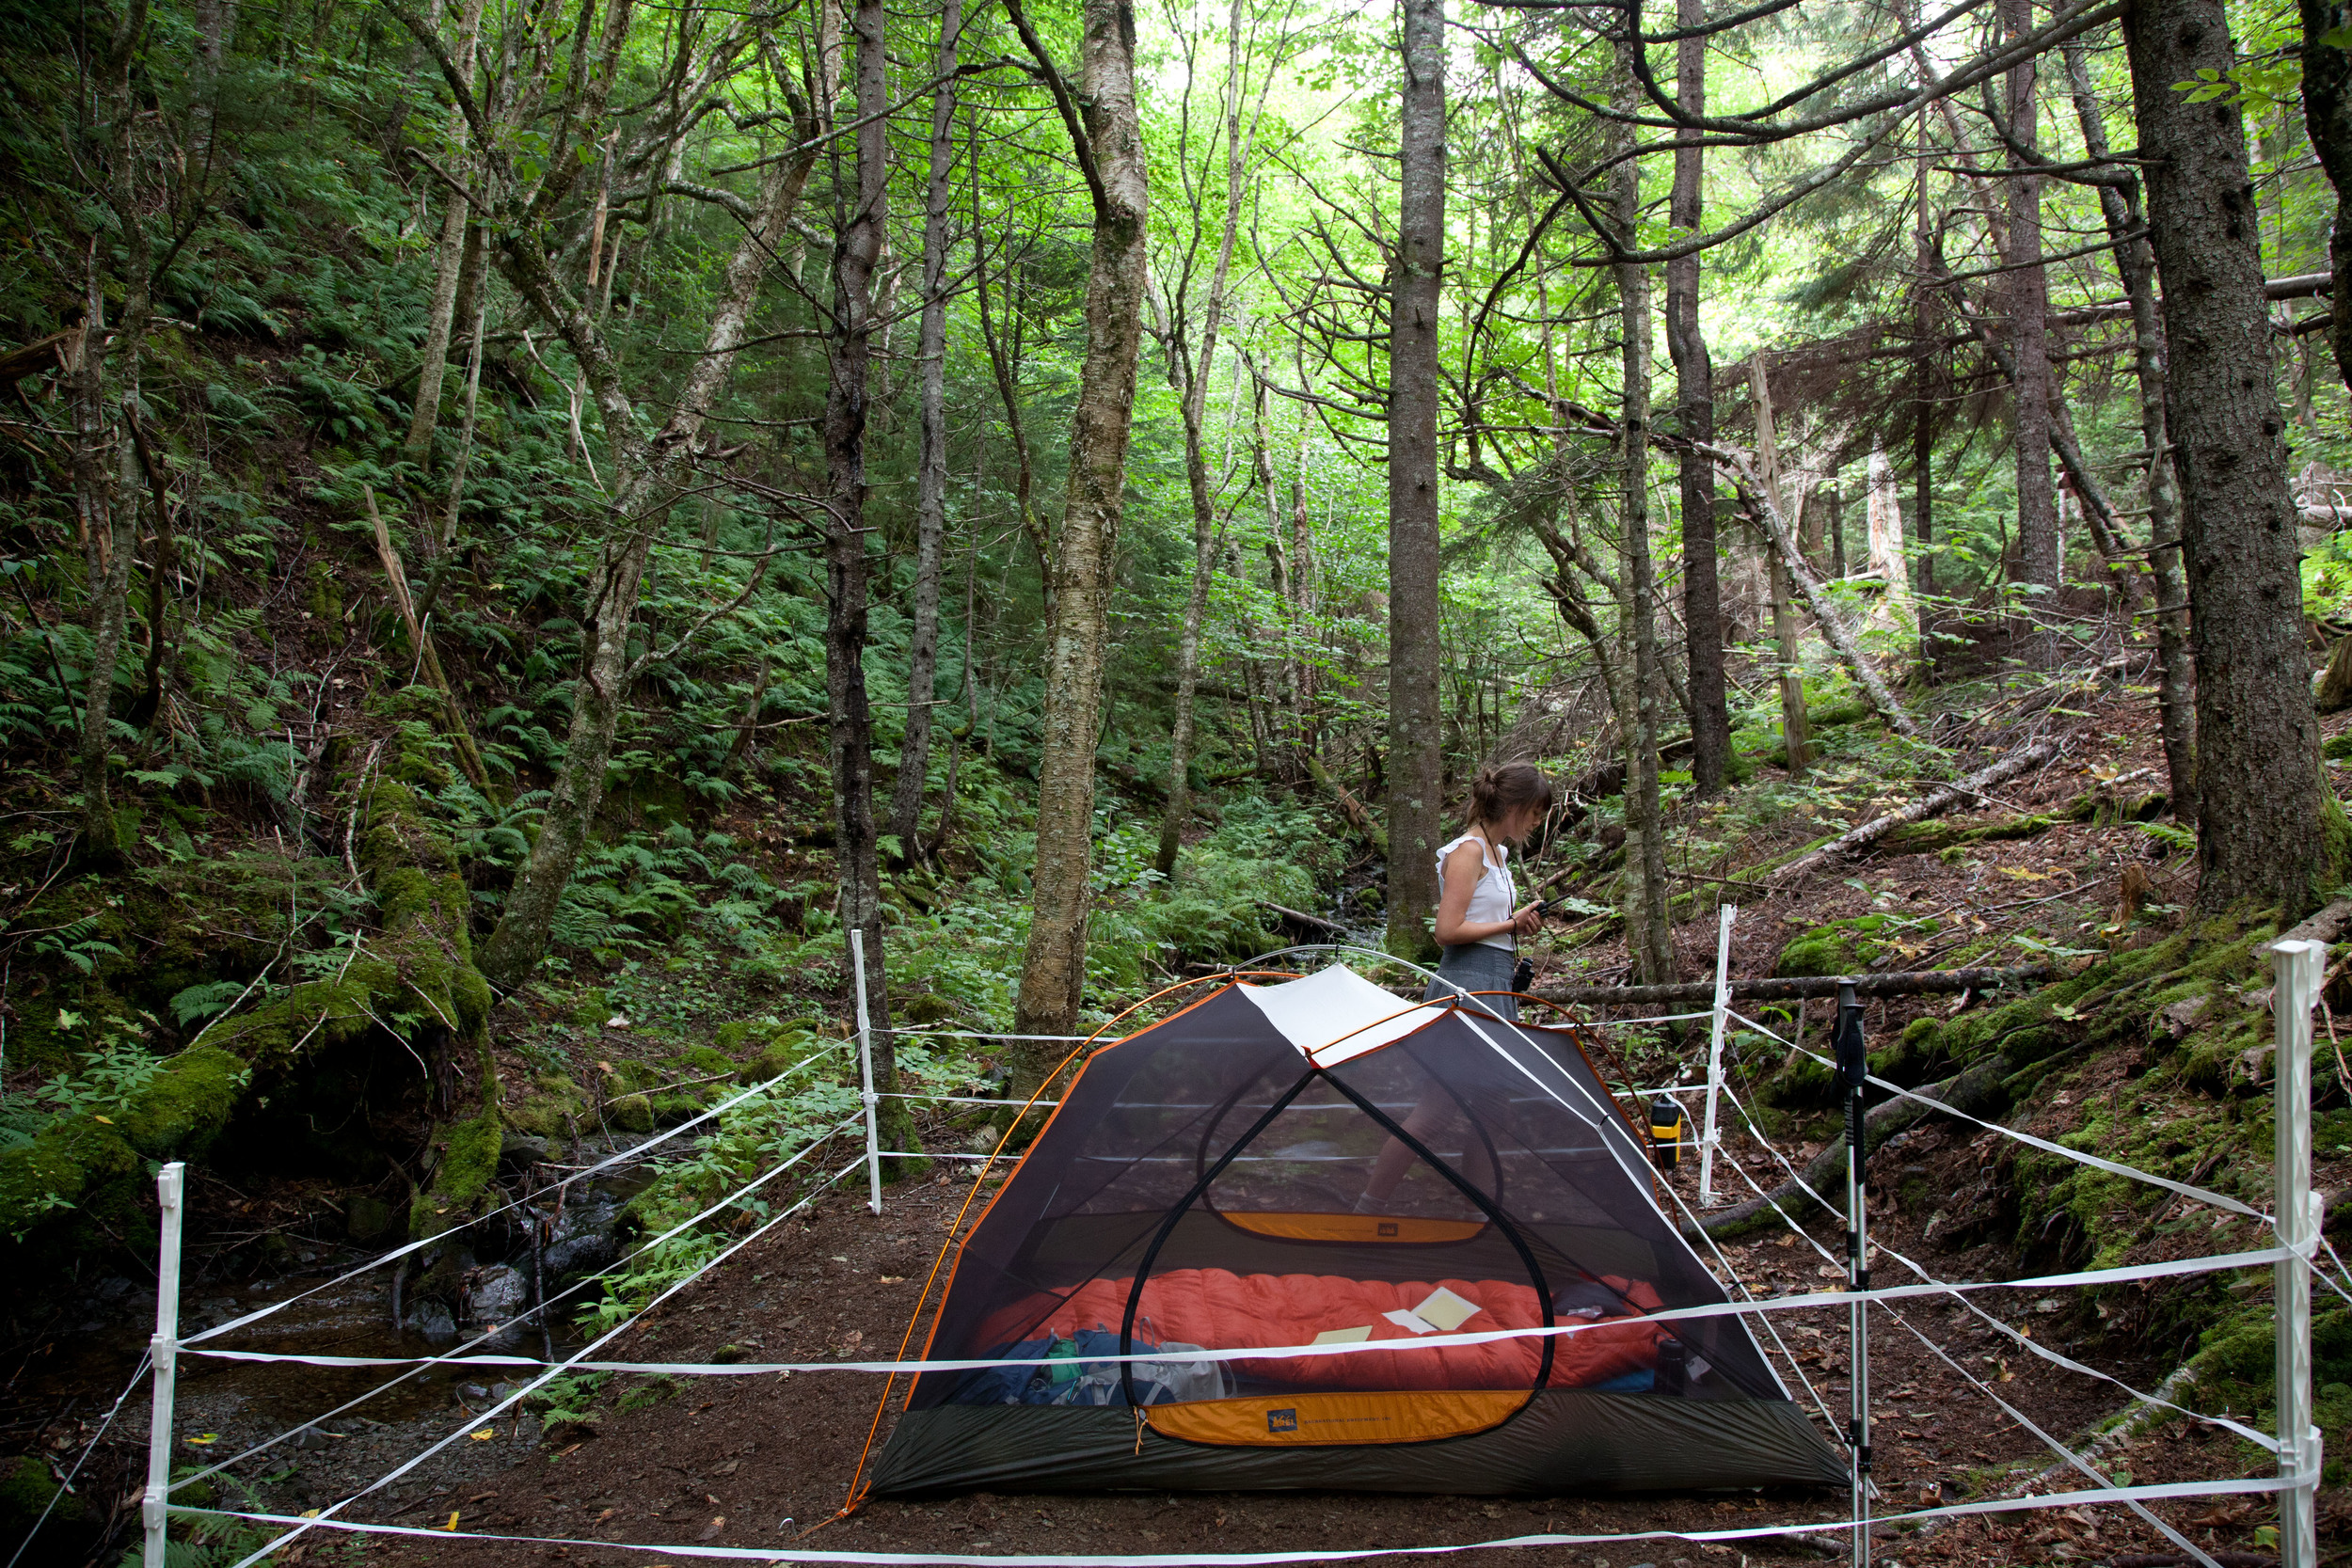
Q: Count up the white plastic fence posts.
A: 4